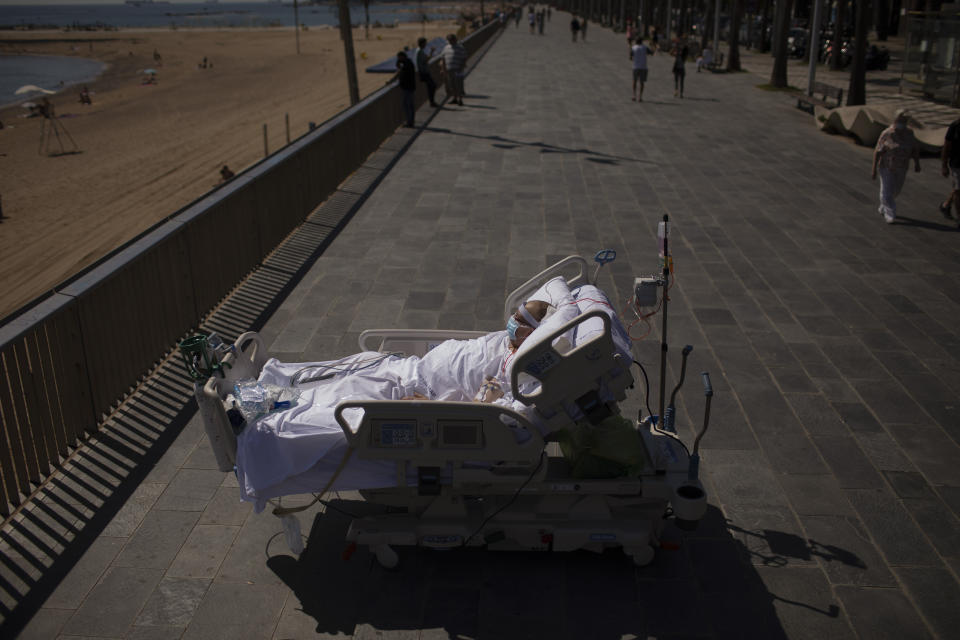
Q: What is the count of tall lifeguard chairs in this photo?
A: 1